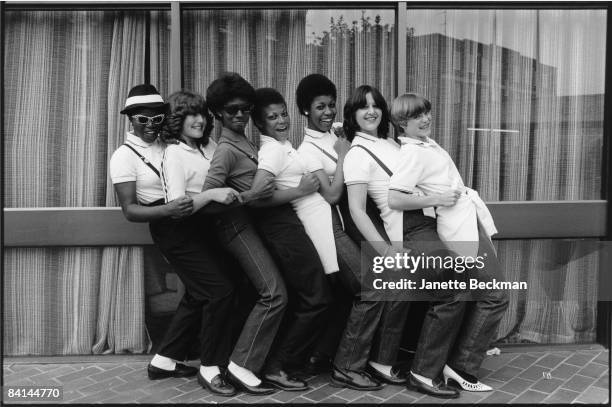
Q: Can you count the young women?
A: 7